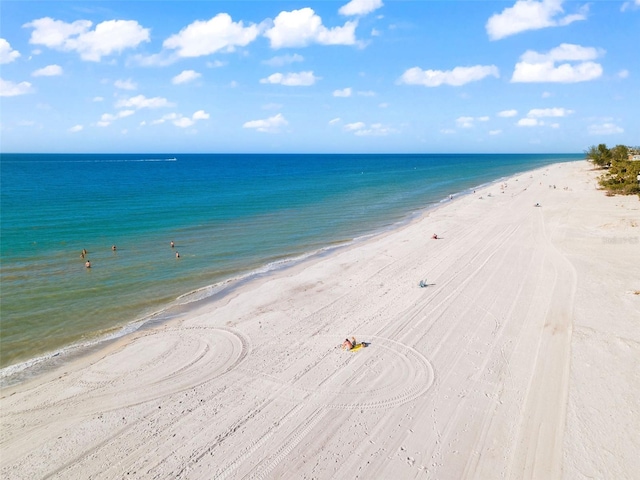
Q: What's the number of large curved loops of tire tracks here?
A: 2